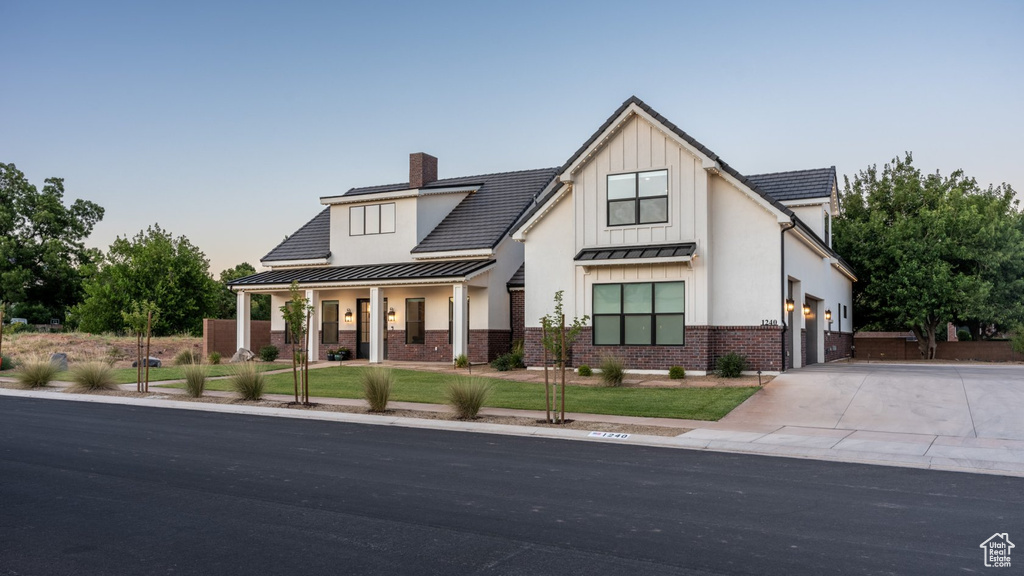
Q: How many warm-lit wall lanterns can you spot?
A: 5